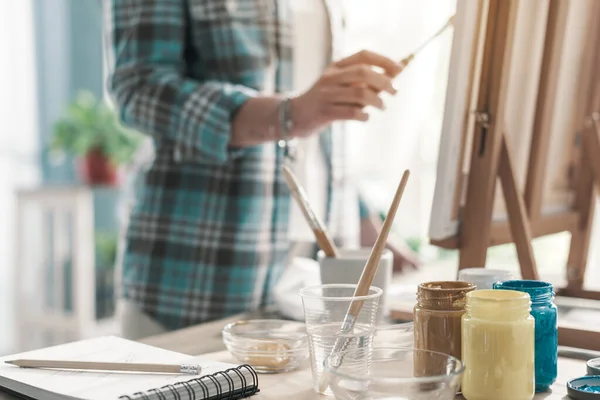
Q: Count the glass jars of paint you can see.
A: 3